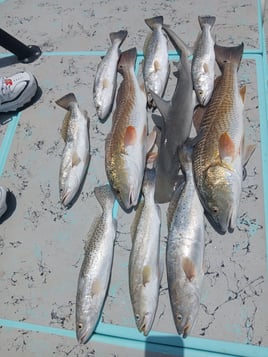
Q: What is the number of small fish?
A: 4